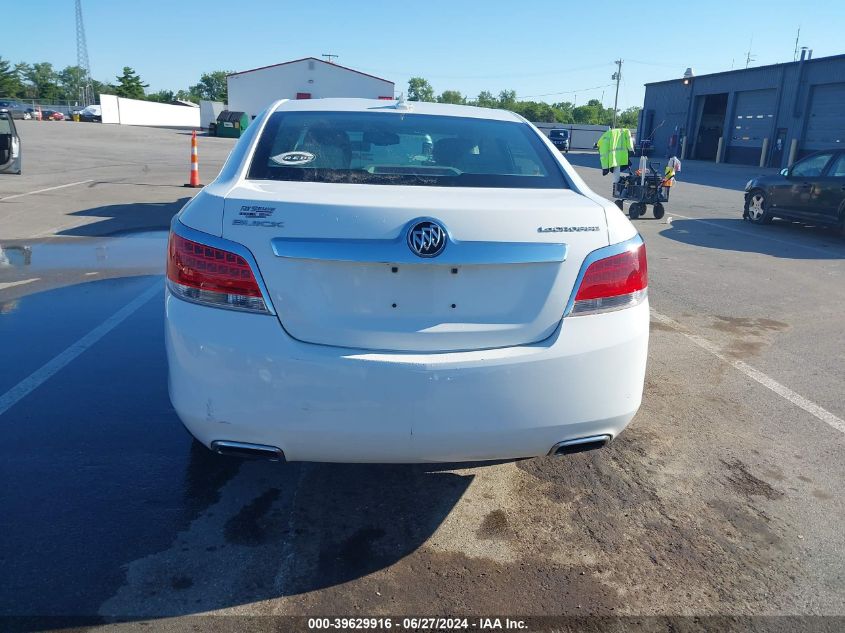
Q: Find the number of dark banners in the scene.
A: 1